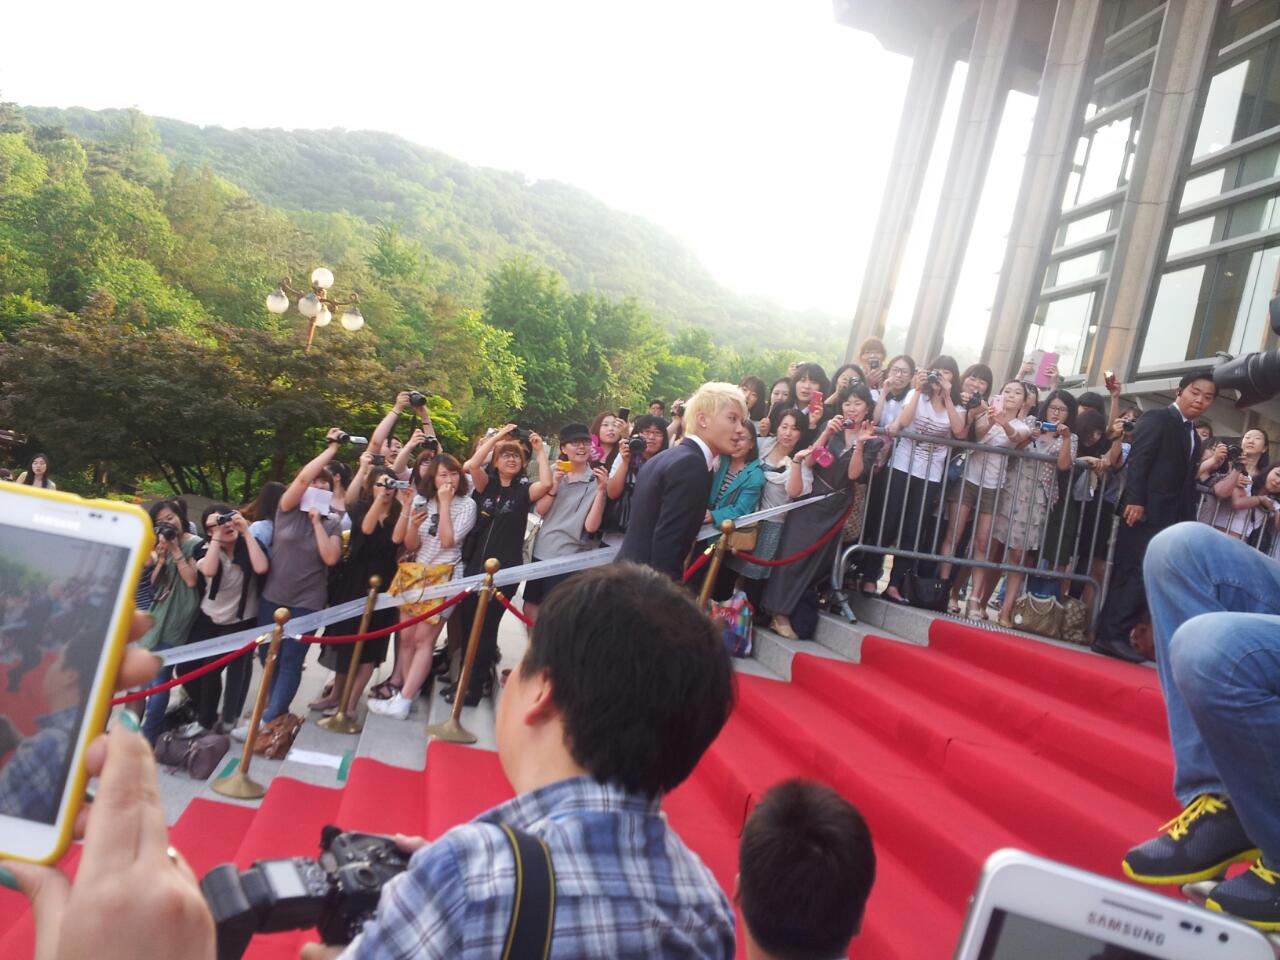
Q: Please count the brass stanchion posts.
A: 4